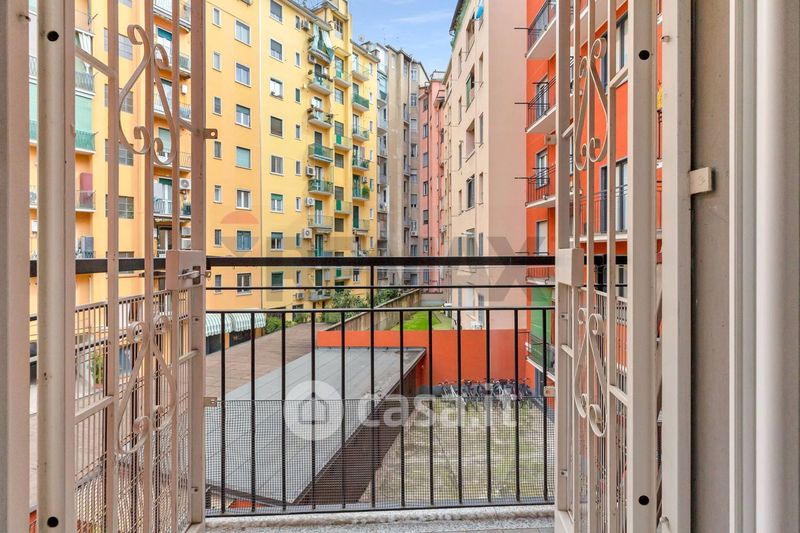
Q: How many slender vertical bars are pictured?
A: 12